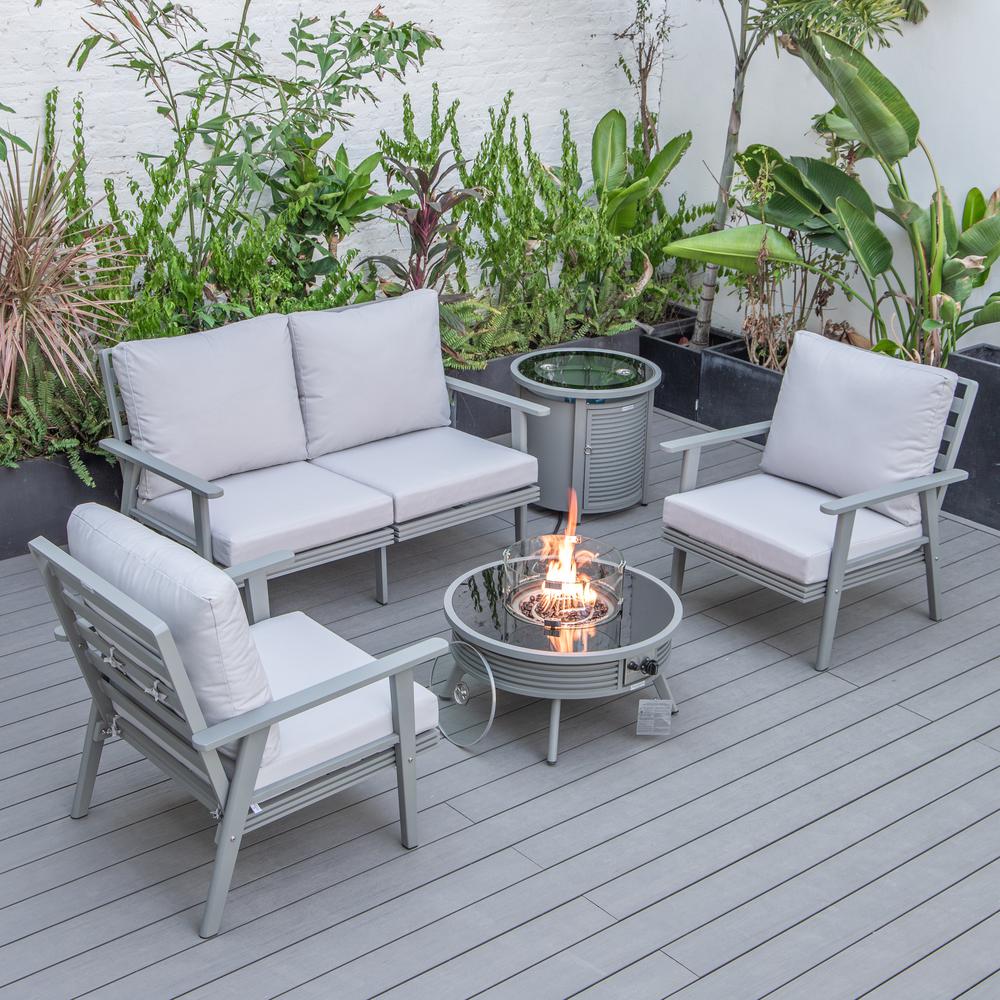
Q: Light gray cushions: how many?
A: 8